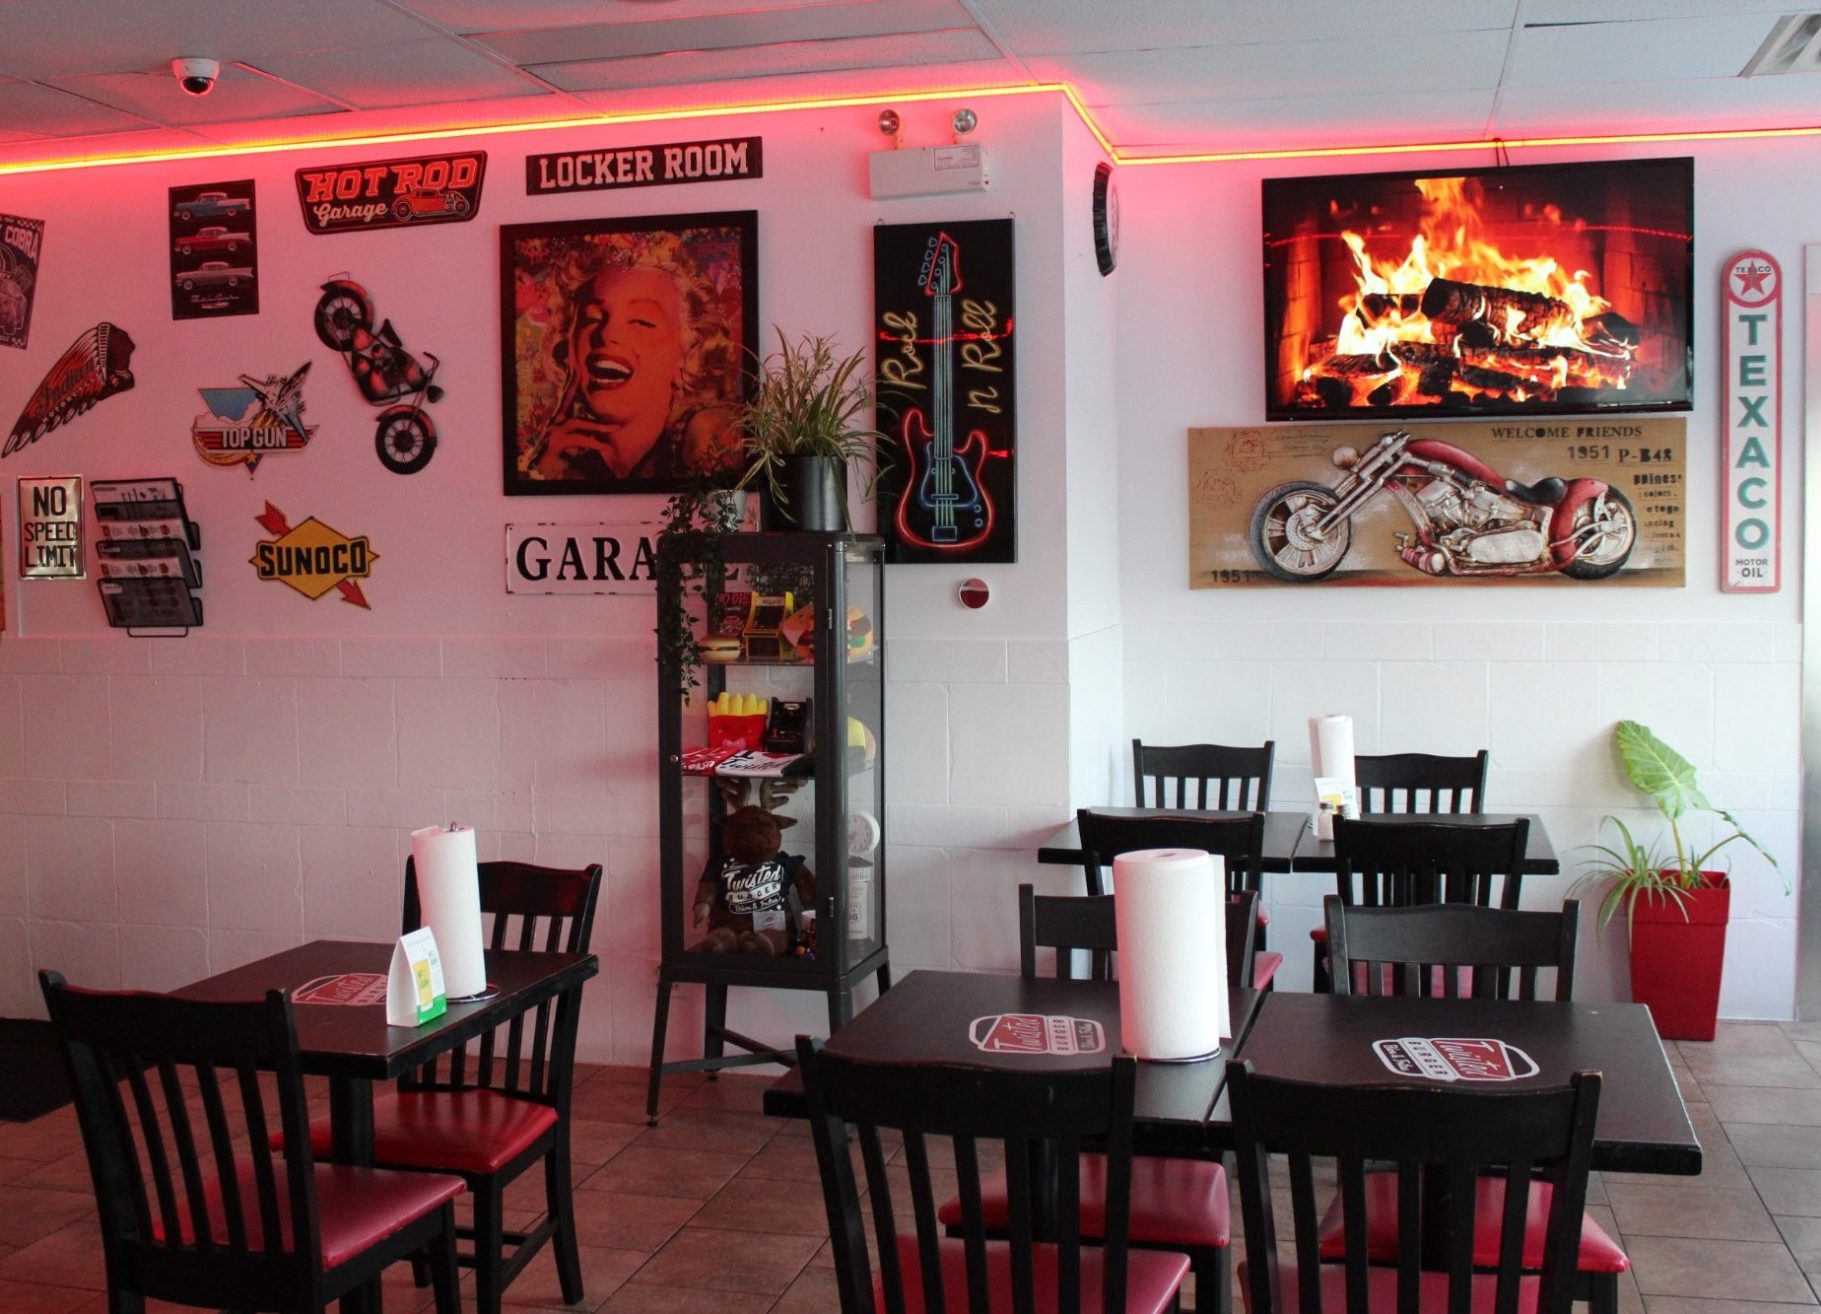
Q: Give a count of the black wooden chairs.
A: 10